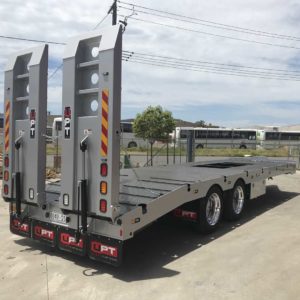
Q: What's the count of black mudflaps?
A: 5